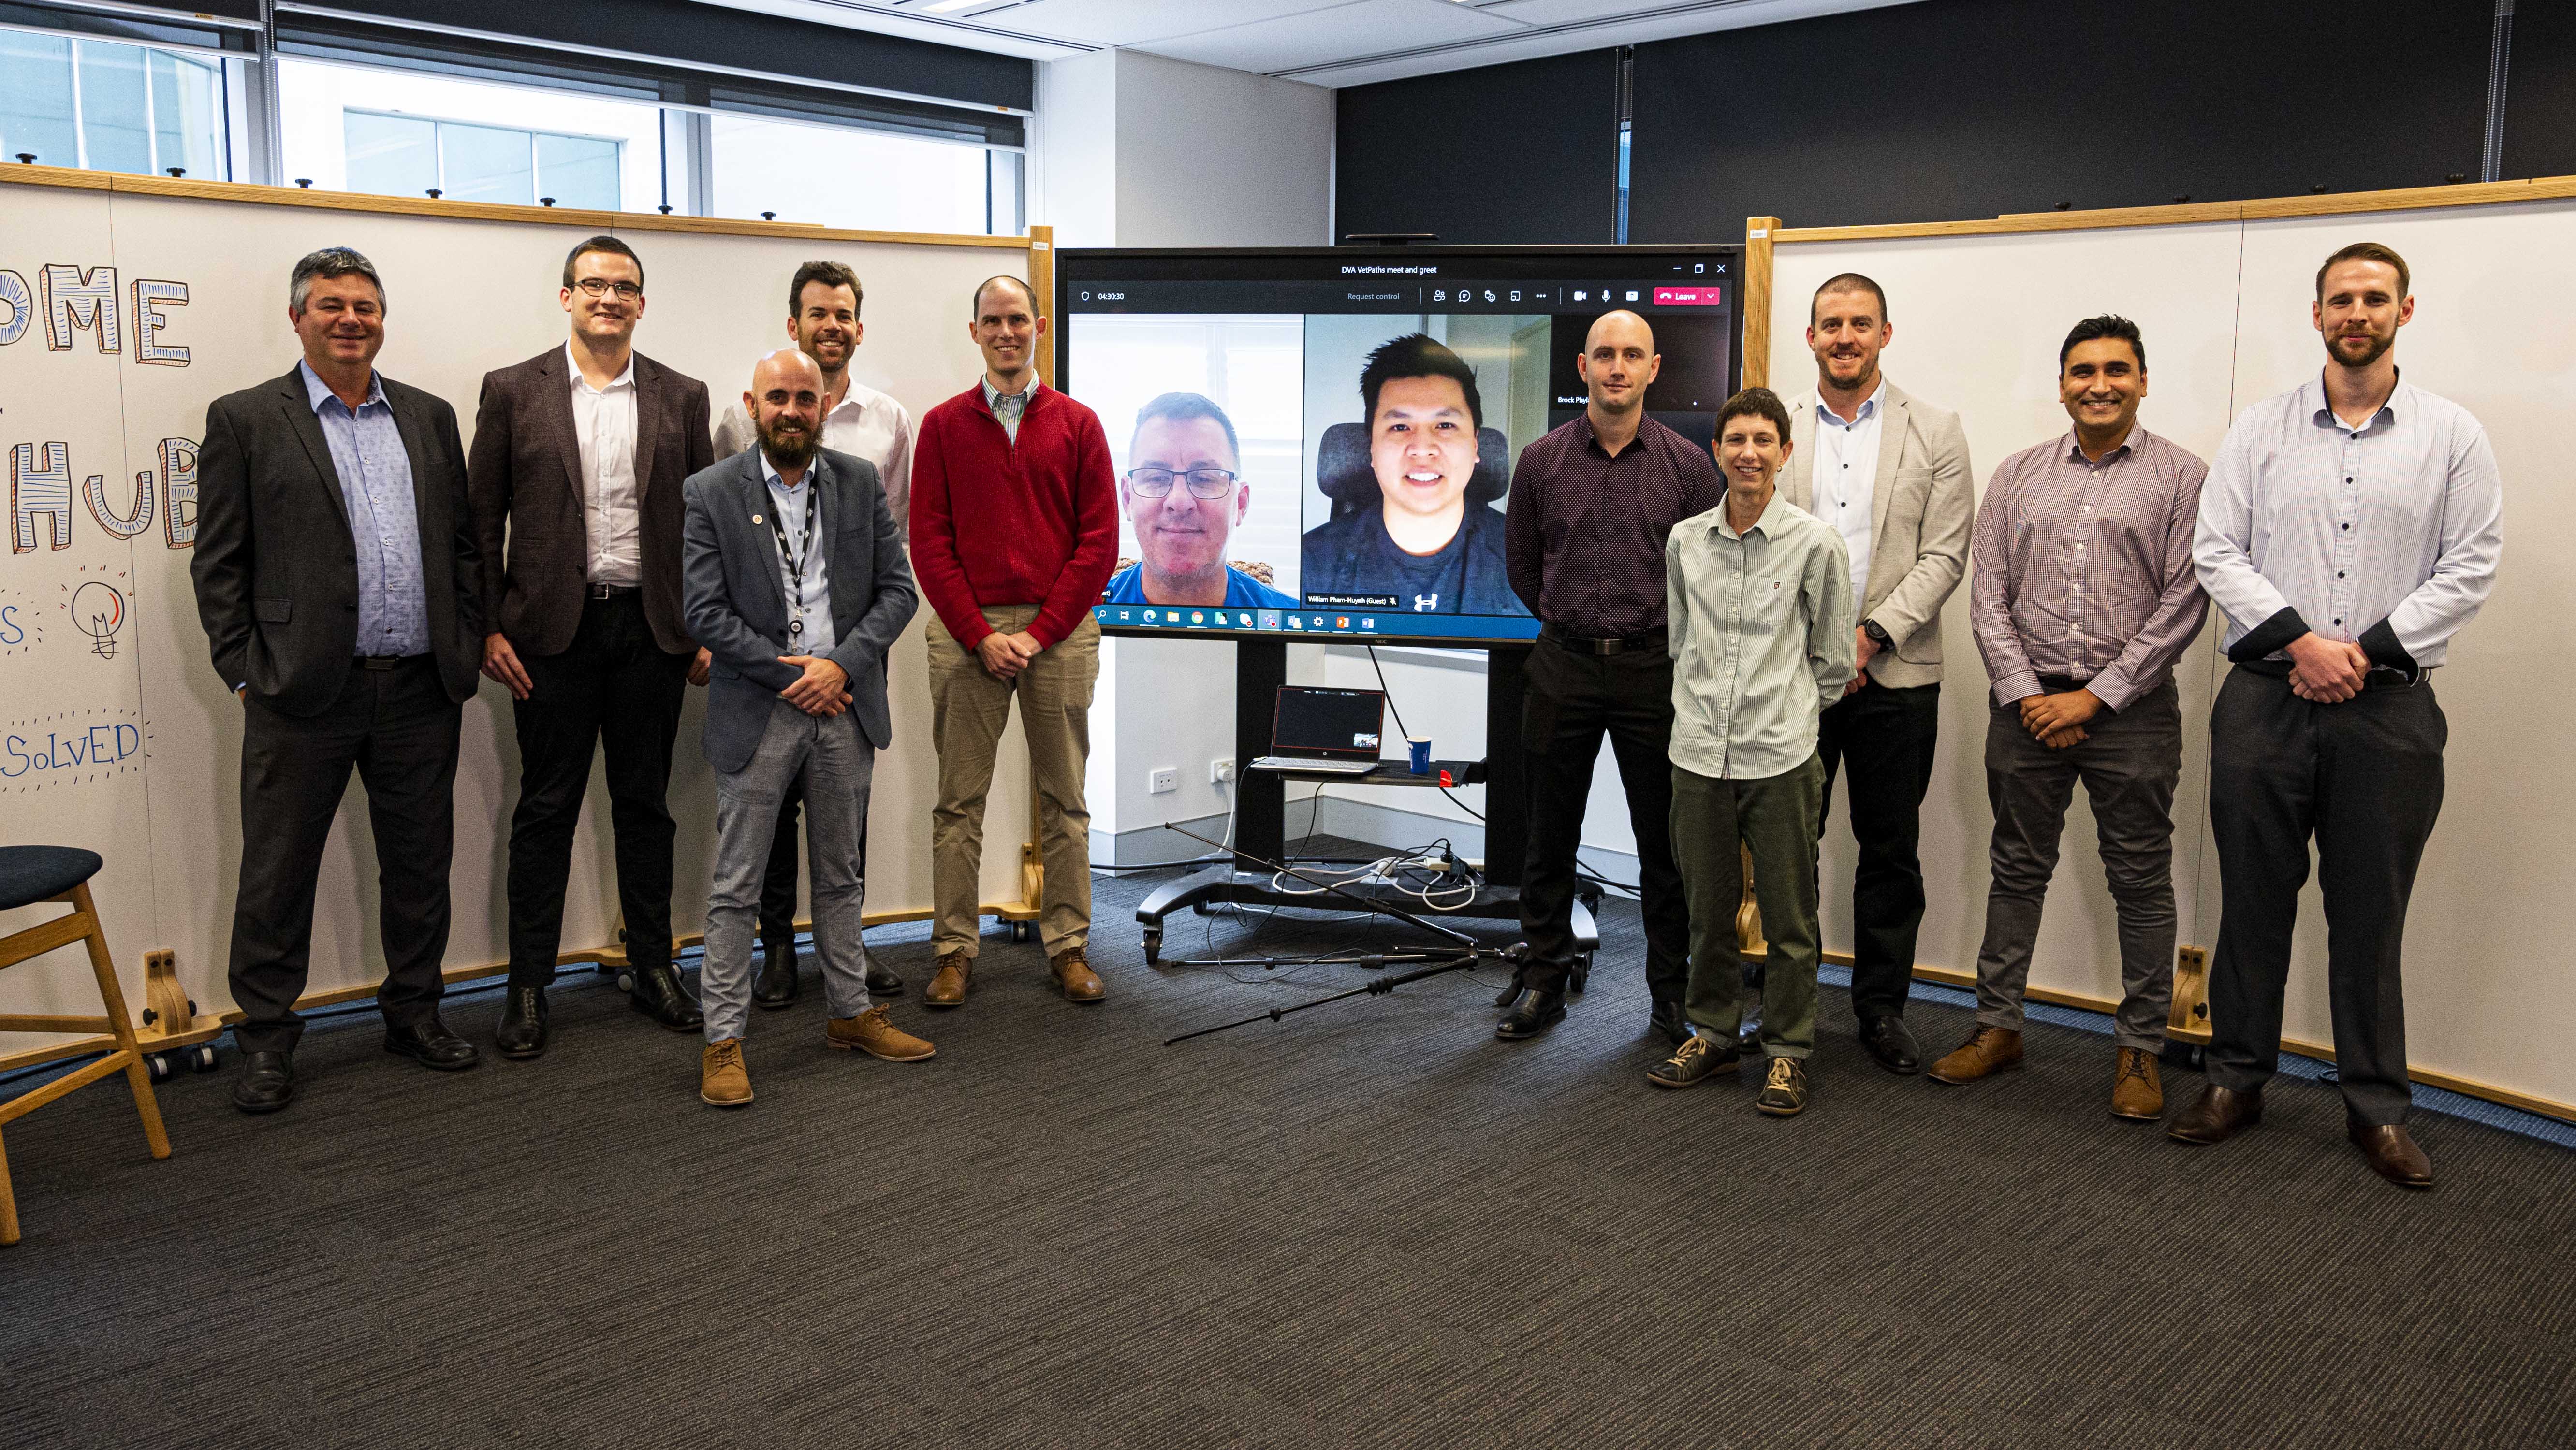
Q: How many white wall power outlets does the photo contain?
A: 2